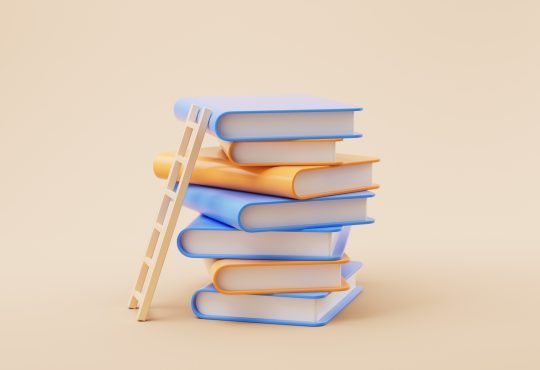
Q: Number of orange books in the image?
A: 3